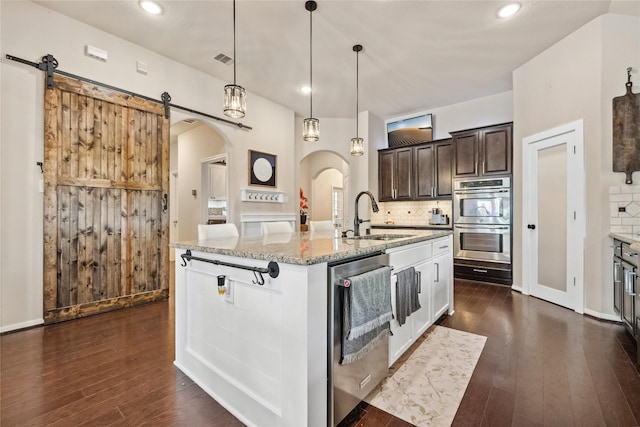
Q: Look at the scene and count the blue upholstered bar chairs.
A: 0